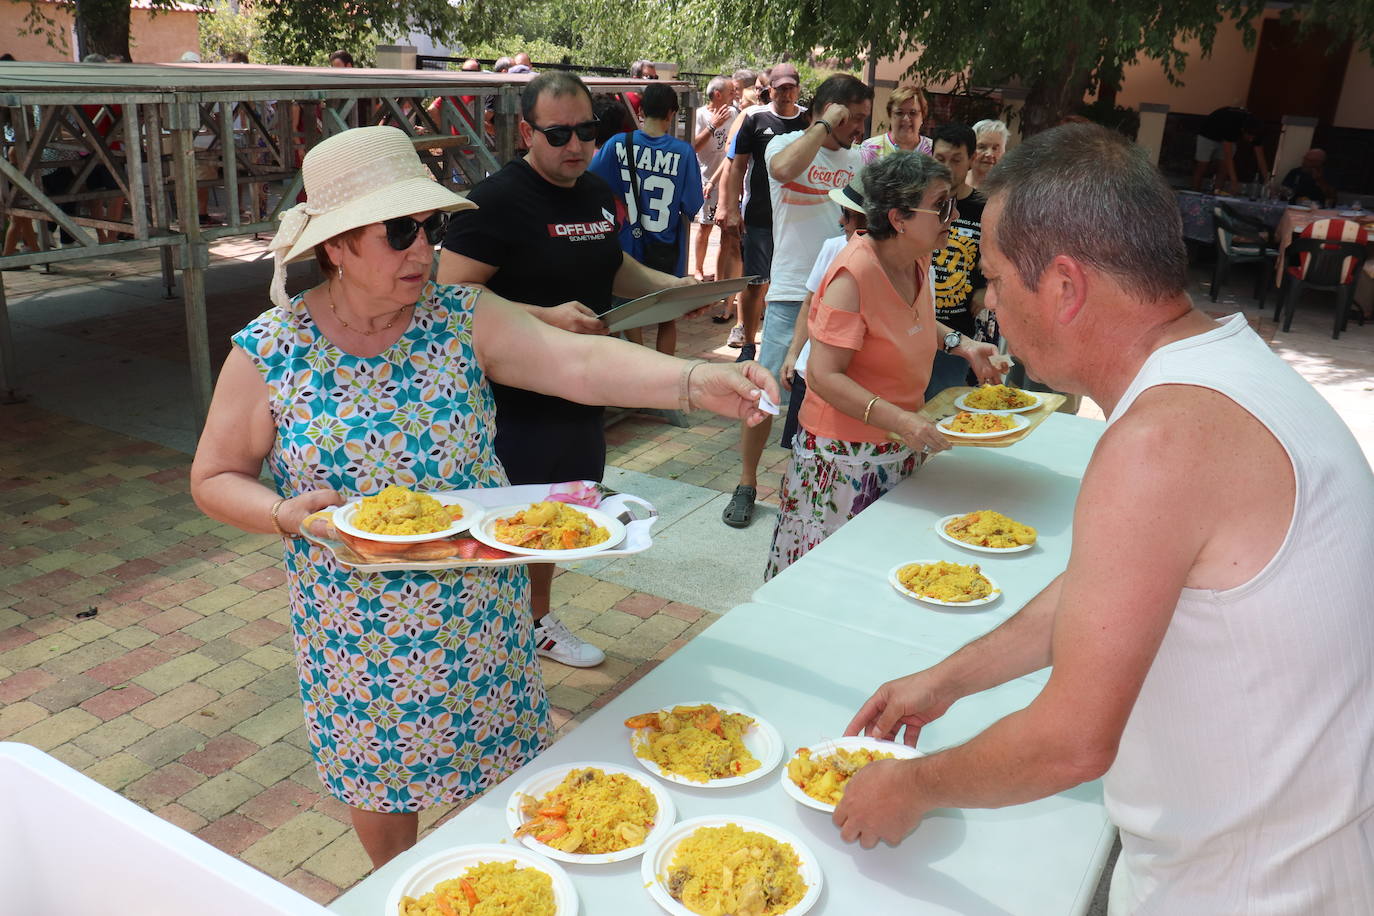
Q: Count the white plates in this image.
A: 11